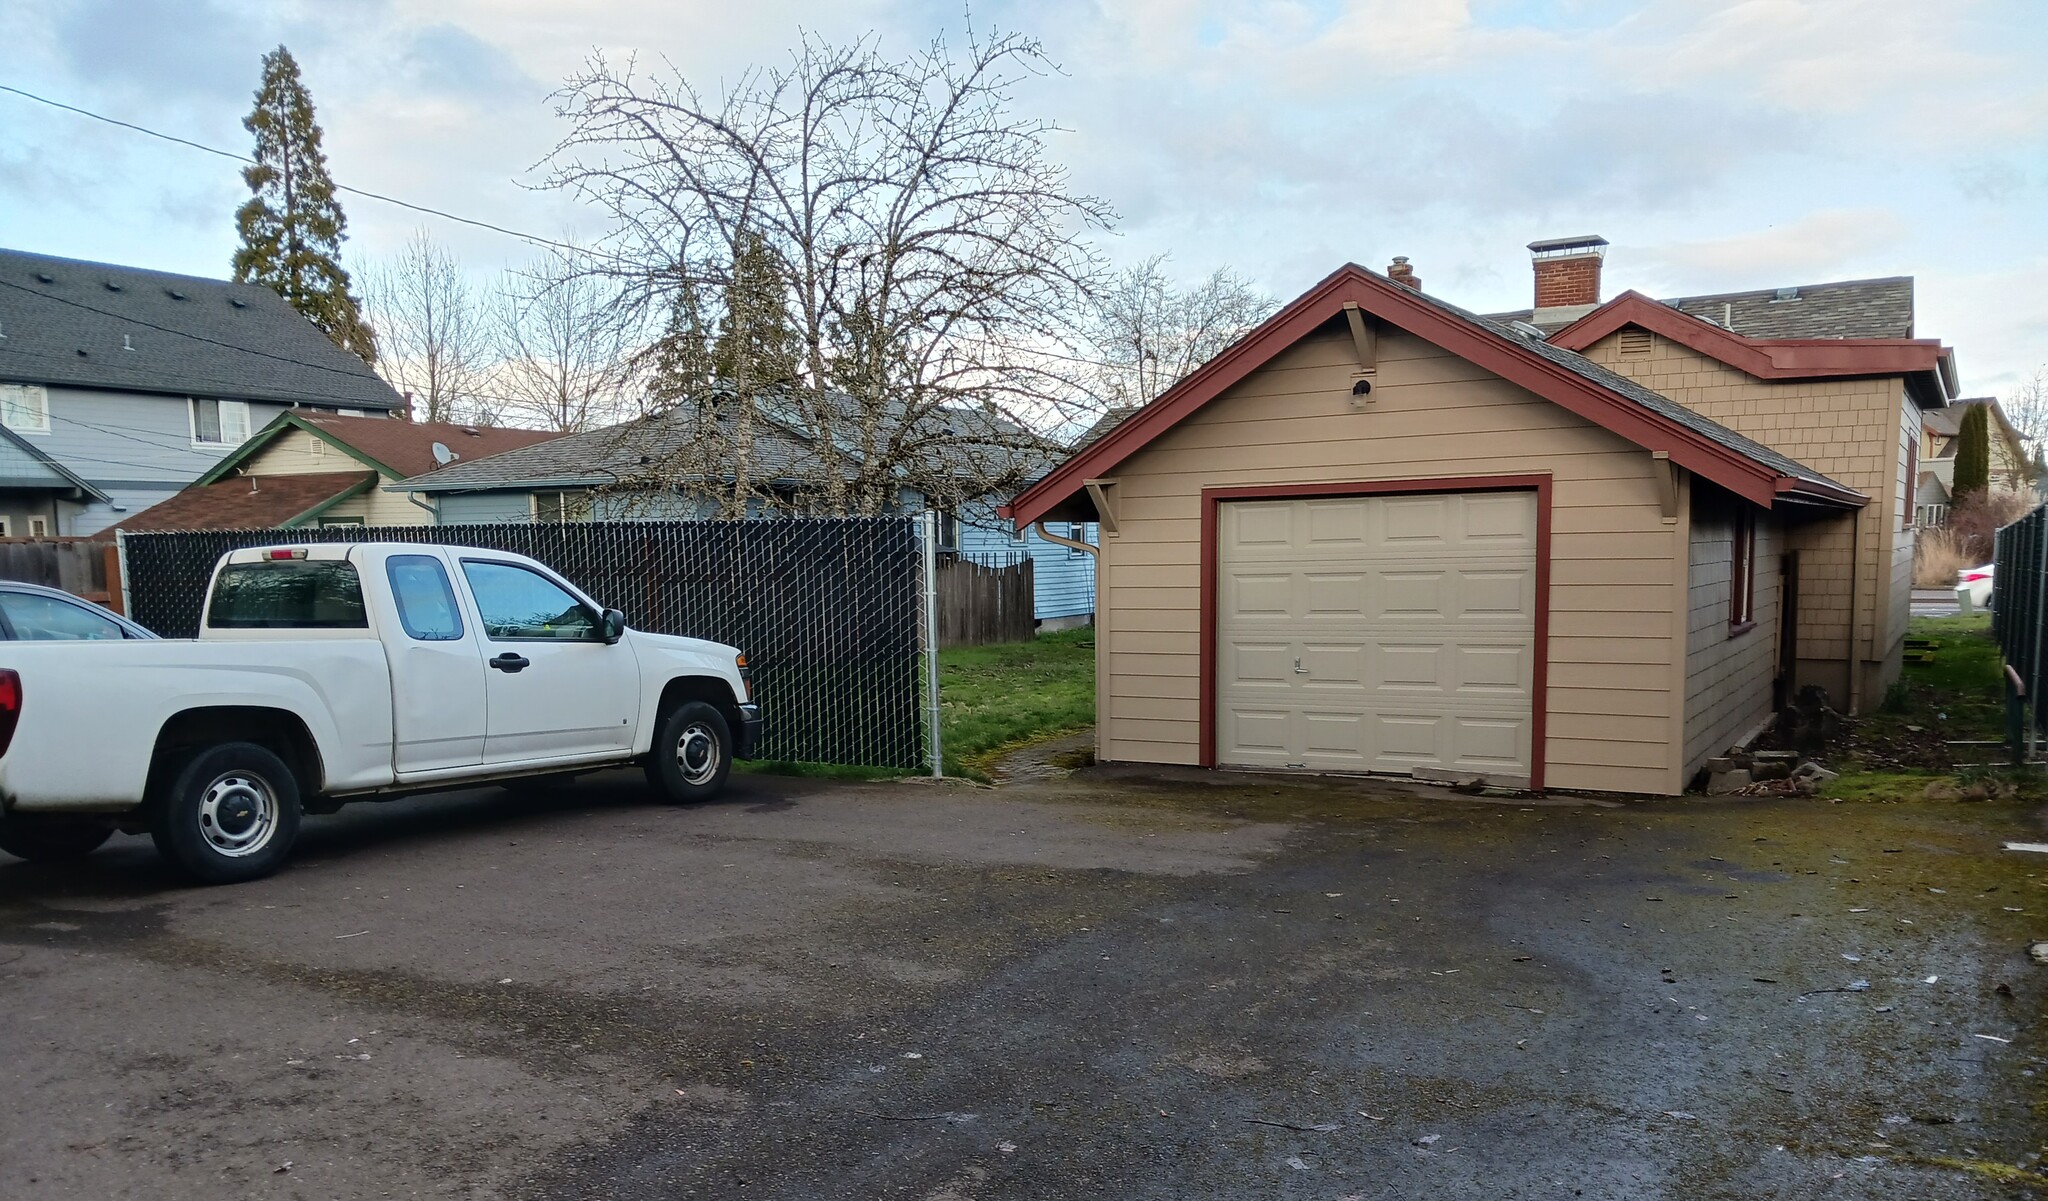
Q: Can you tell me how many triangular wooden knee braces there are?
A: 3